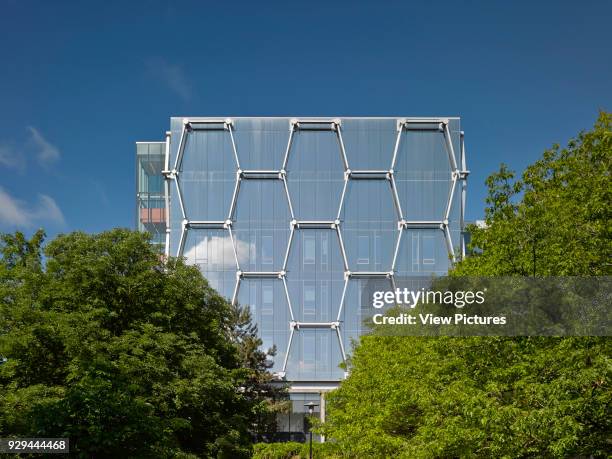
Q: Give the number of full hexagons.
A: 6